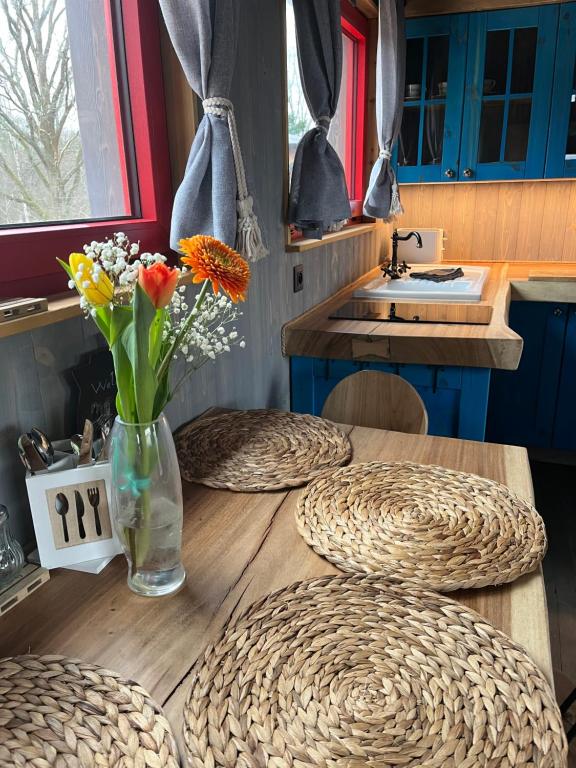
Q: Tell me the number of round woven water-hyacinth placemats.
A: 4